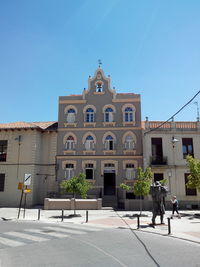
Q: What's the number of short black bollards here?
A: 5